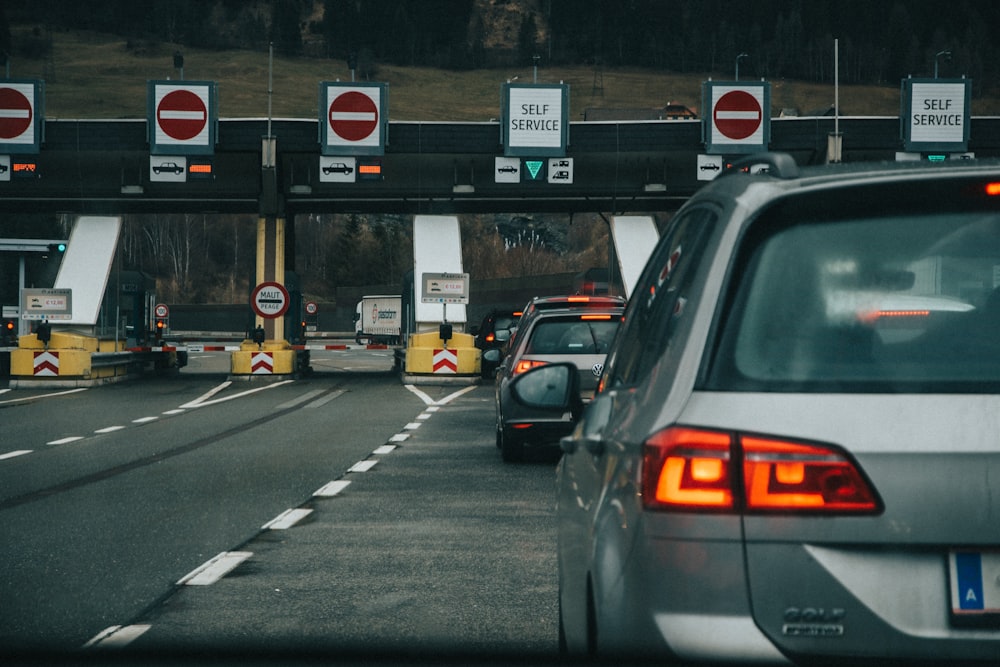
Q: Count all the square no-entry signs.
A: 4